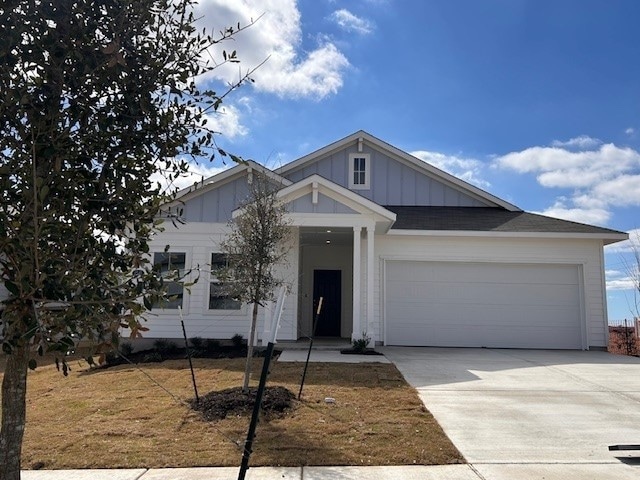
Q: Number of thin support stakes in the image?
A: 3